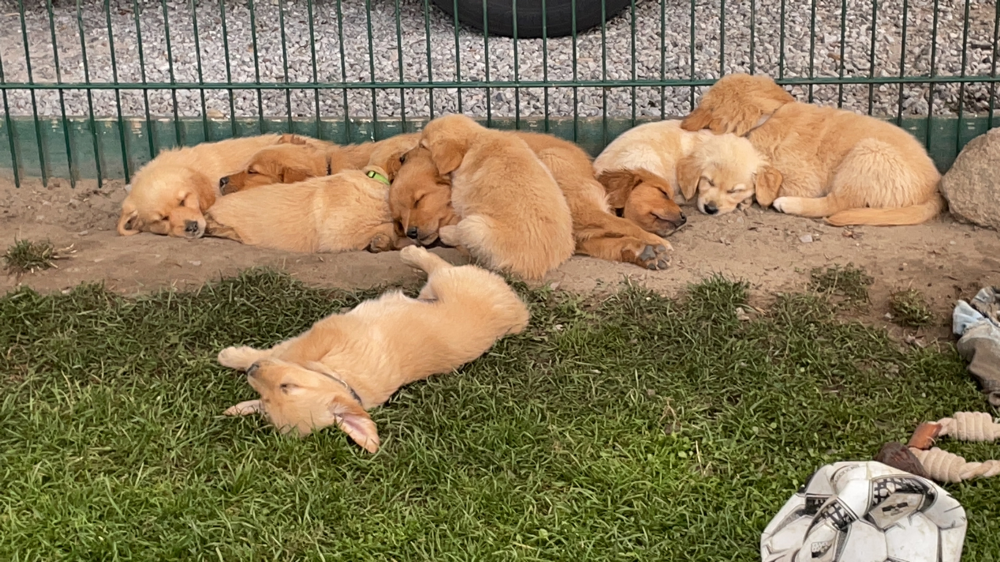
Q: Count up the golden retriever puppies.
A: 9